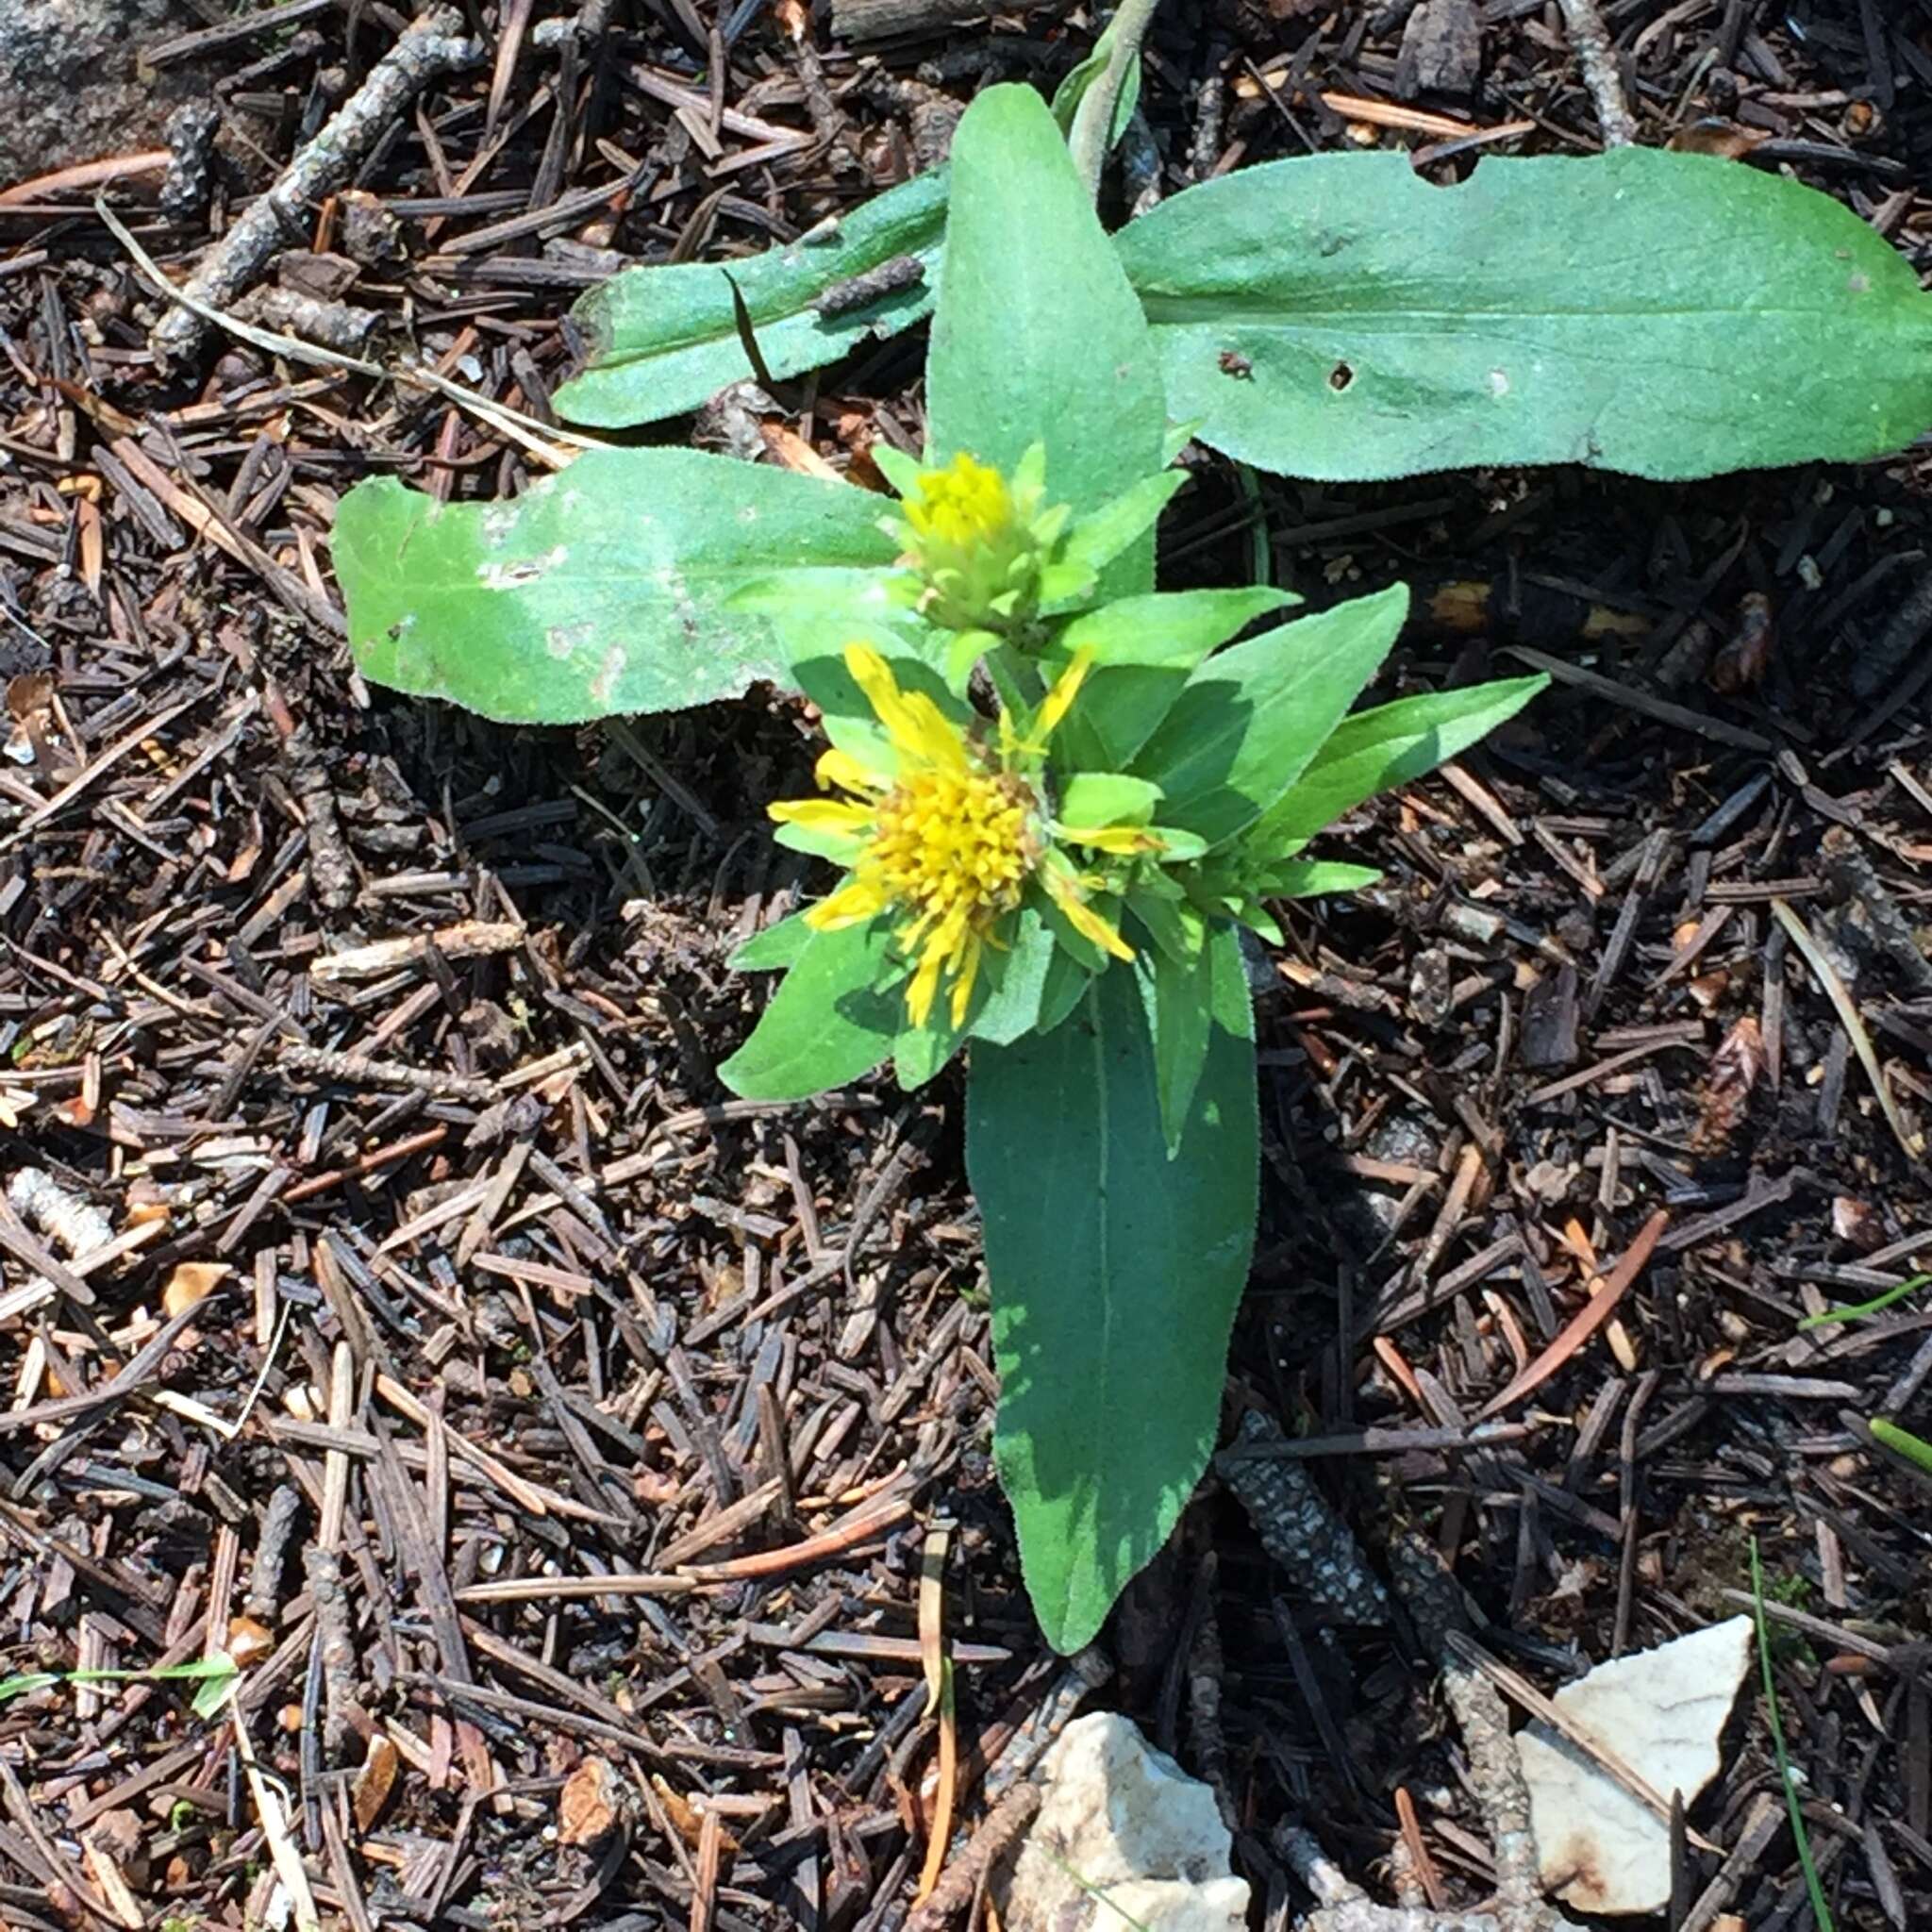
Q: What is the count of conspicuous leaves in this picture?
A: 5